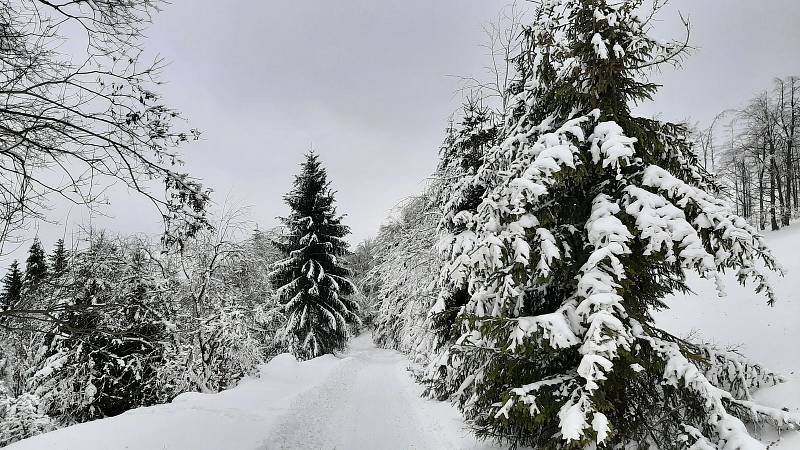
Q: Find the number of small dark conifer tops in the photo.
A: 3